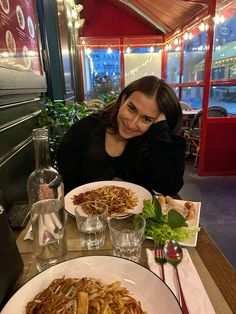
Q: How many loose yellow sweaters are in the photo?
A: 0